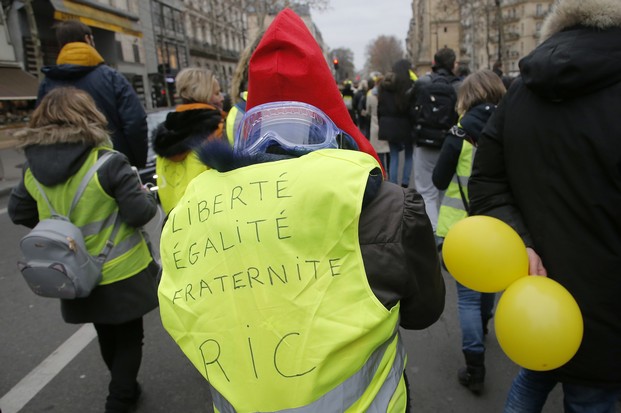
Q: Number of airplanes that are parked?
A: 0